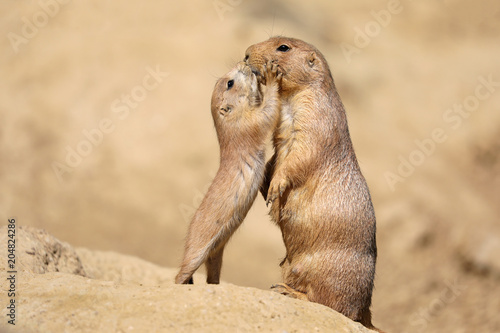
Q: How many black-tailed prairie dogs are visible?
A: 2